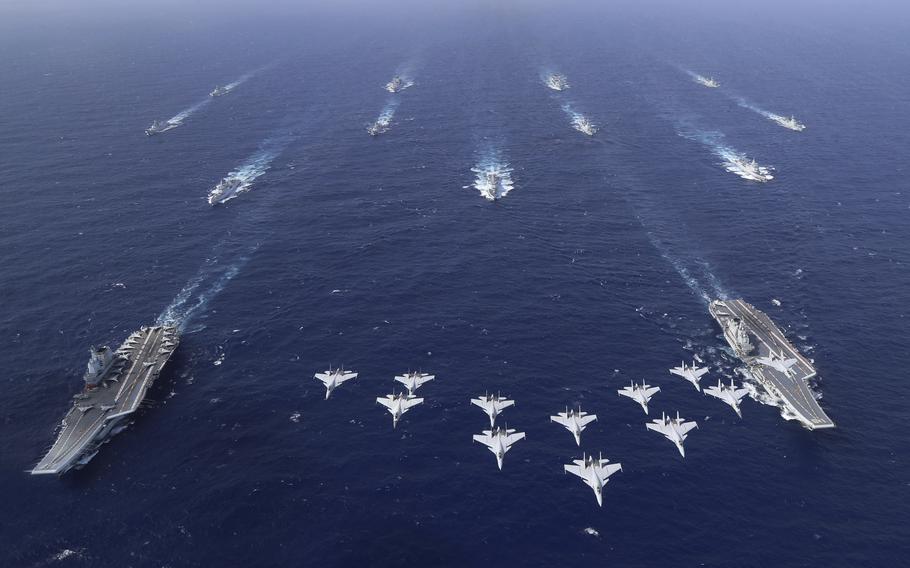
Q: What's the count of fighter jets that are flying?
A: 12